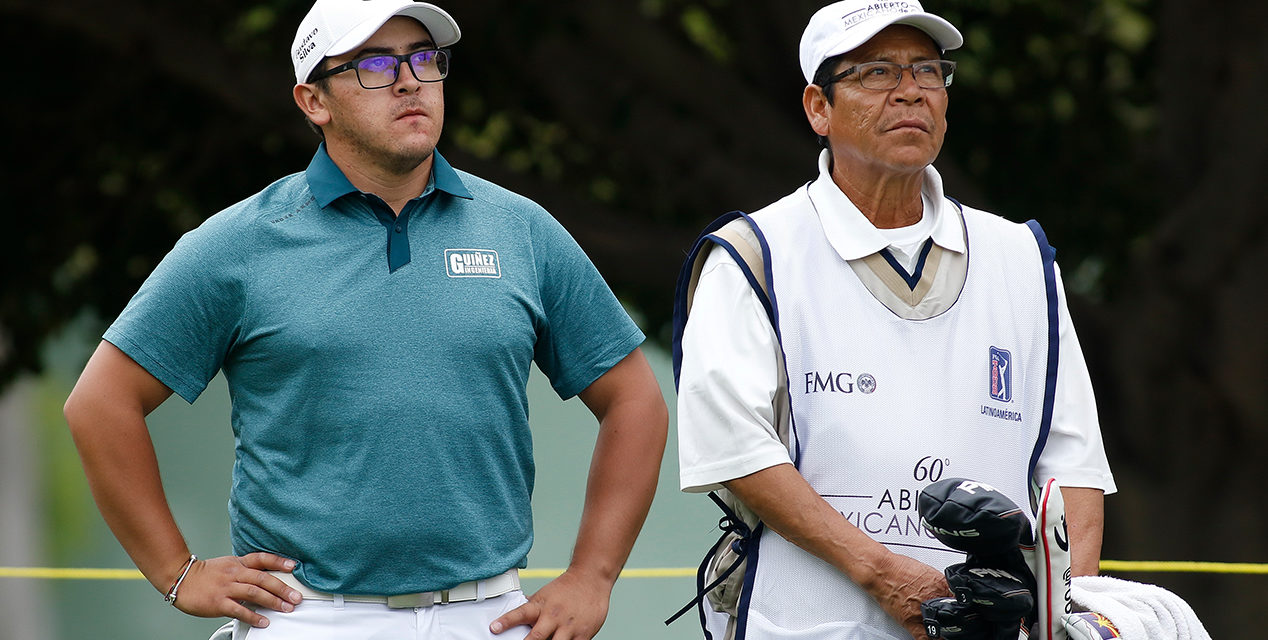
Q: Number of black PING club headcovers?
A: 3